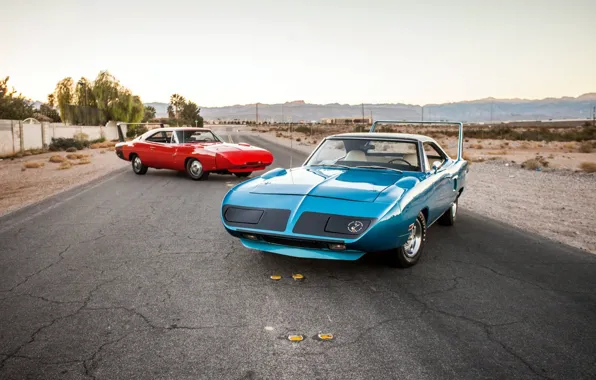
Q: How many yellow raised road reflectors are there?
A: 4